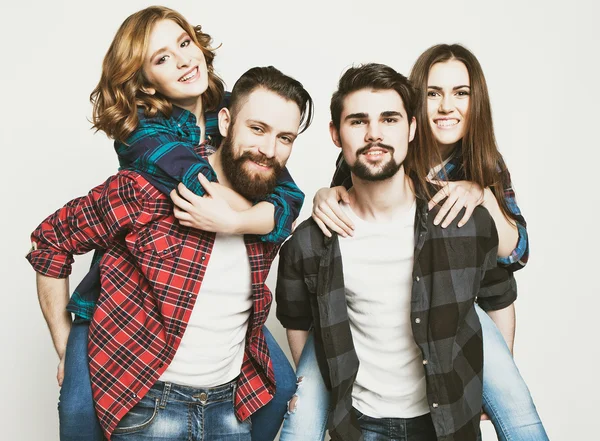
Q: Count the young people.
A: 4